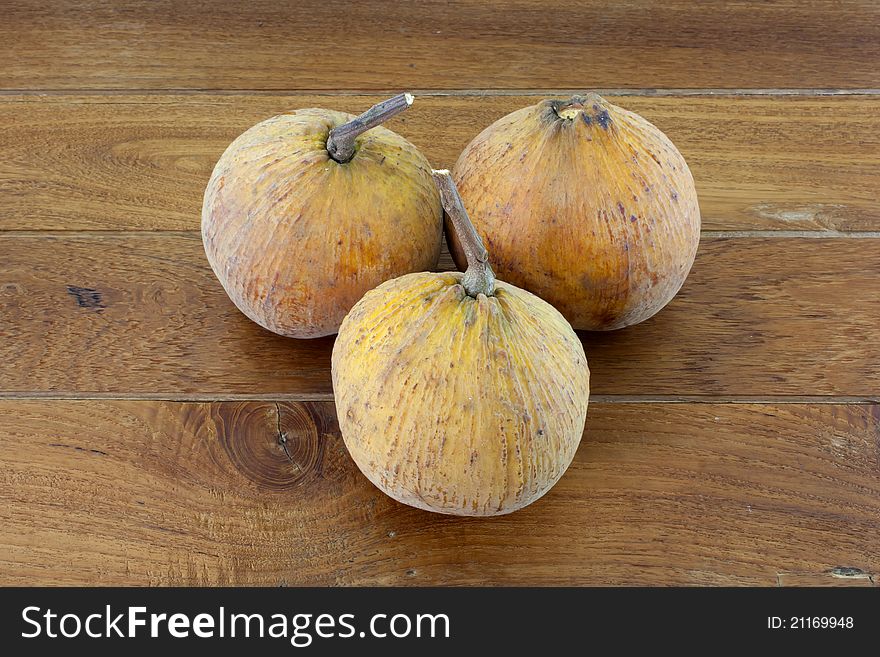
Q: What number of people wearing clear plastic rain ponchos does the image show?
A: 0